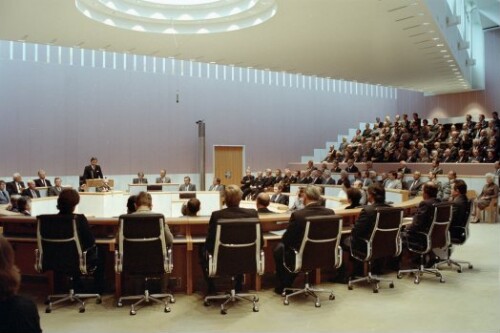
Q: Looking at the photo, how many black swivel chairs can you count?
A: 7